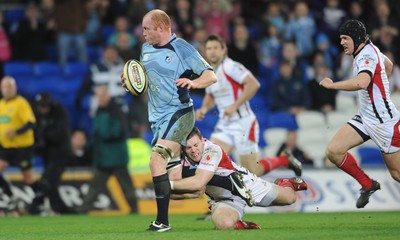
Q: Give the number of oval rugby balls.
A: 1